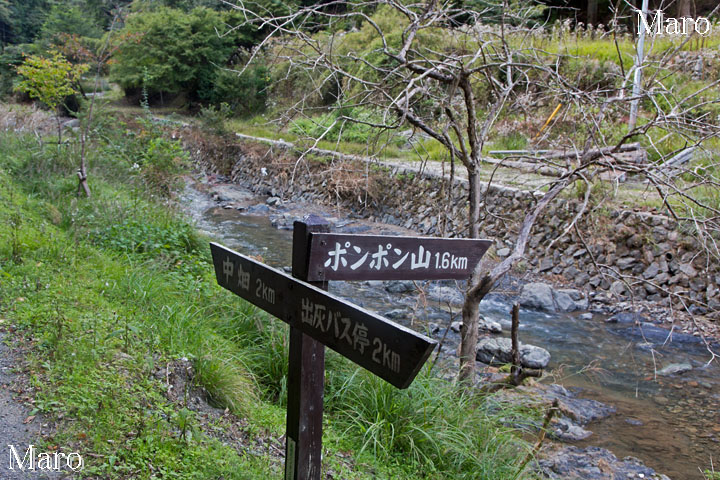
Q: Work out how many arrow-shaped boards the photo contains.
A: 2